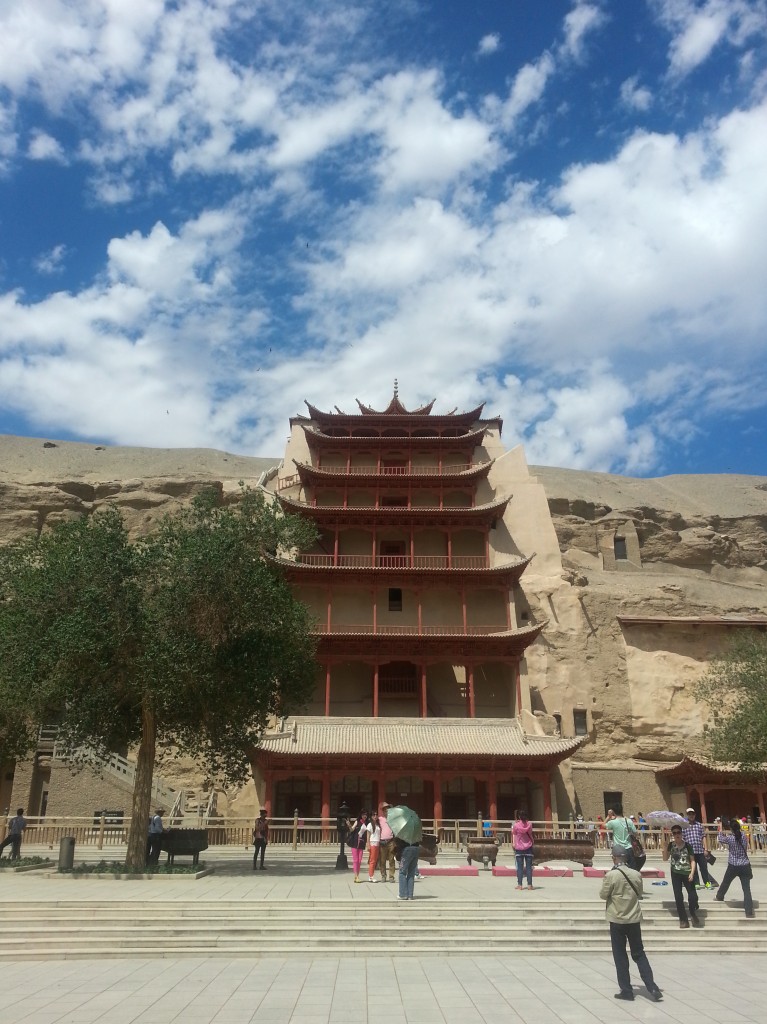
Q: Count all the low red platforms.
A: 3